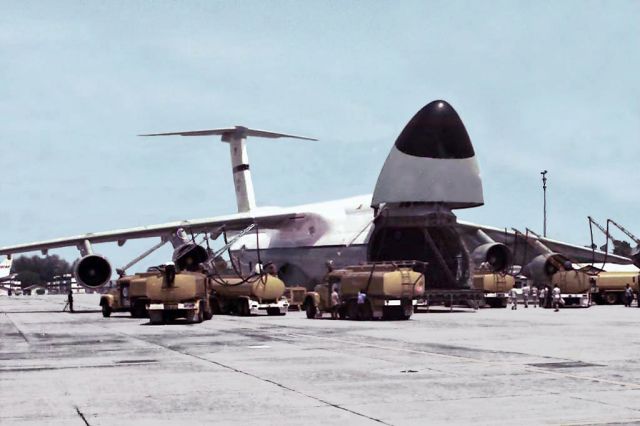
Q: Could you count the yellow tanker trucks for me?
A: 7